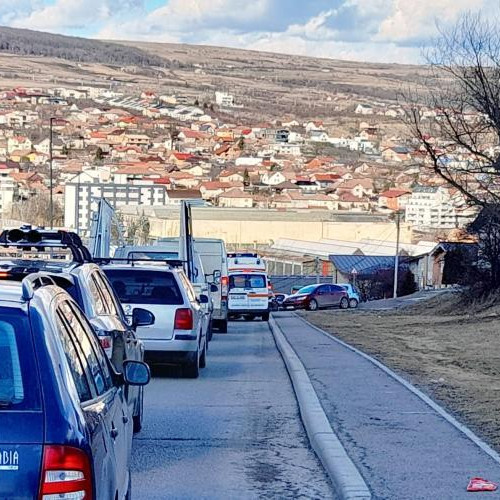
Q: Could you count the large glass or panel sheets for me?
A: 2